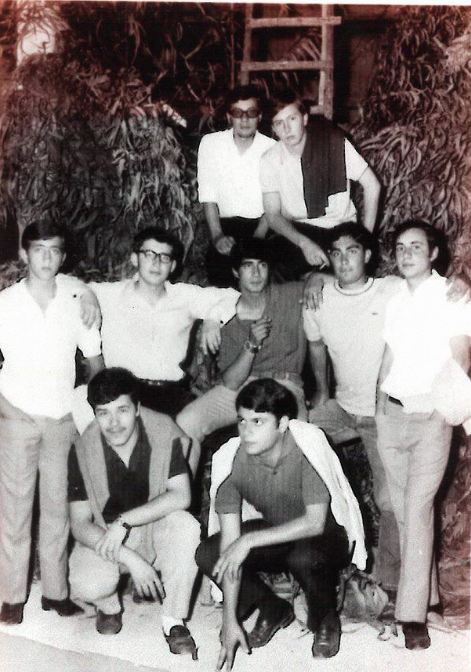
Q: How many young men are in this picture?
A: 9